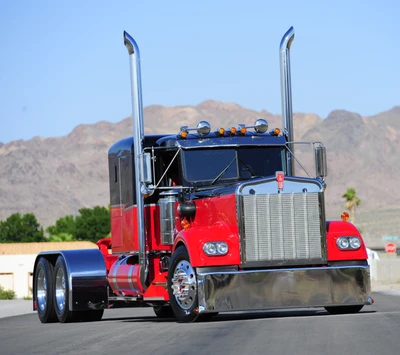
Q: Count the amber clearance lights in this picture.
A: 5